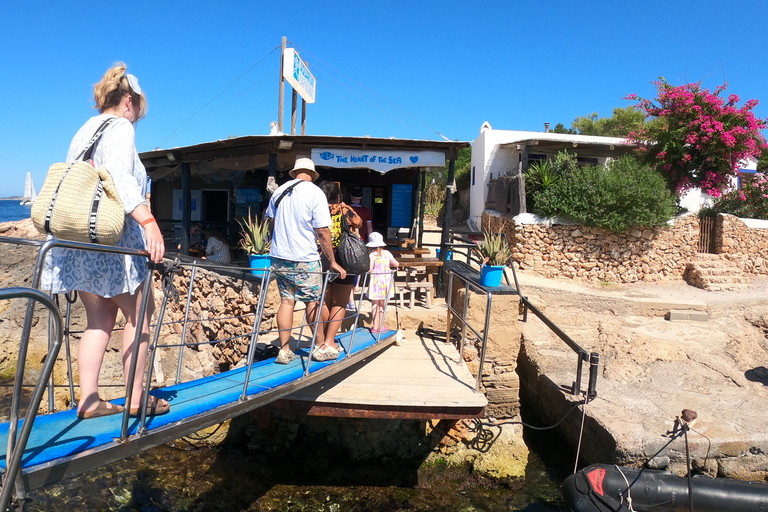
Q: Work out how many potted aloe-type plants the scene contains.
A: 2